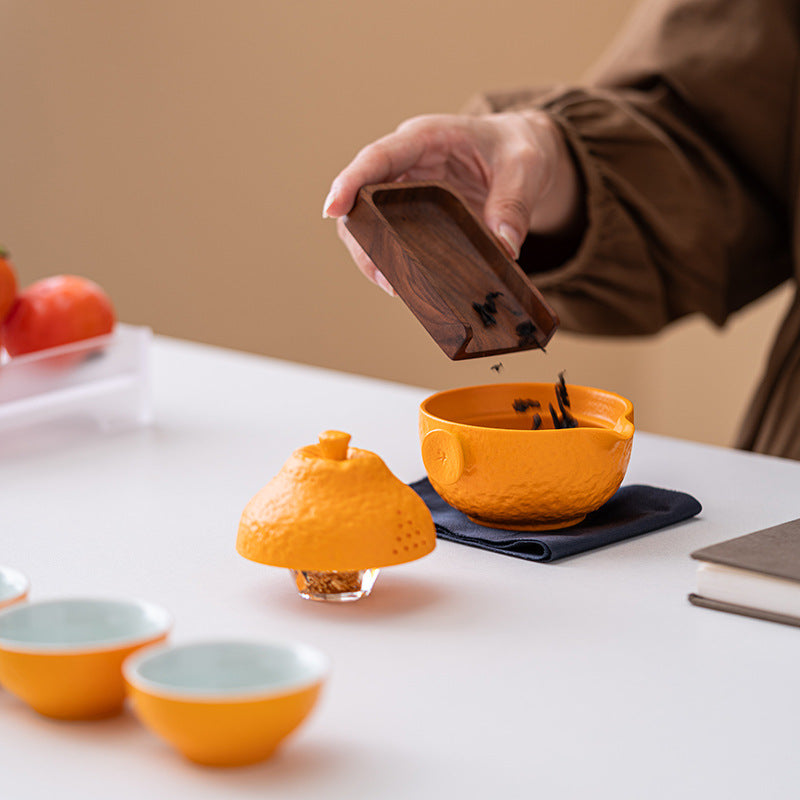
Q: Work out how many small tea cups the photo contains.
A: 3